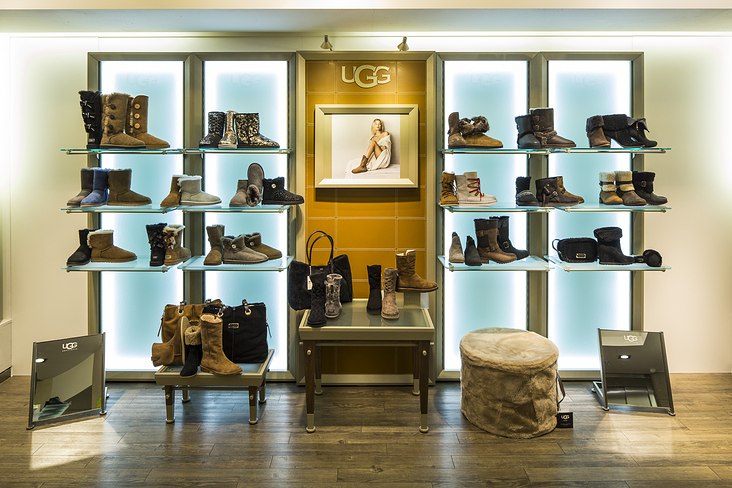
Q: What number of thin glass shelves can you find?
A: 12